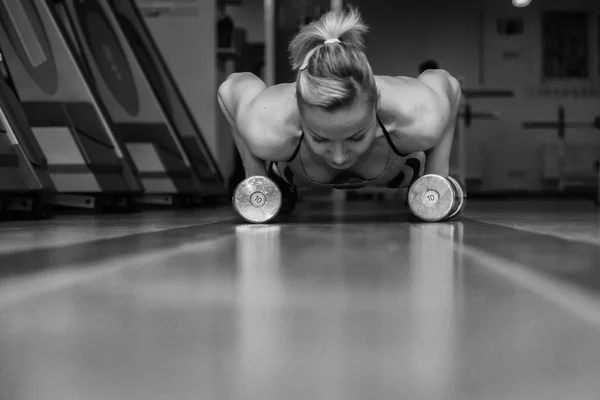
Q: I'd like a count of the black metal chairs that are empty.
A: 0